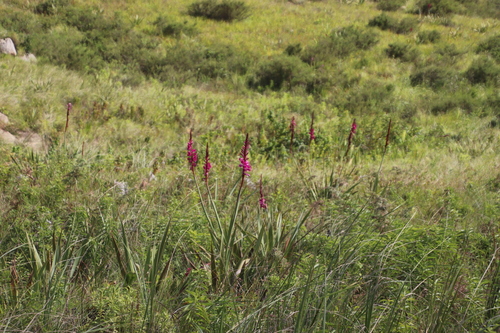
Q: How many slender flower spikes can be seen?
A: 9